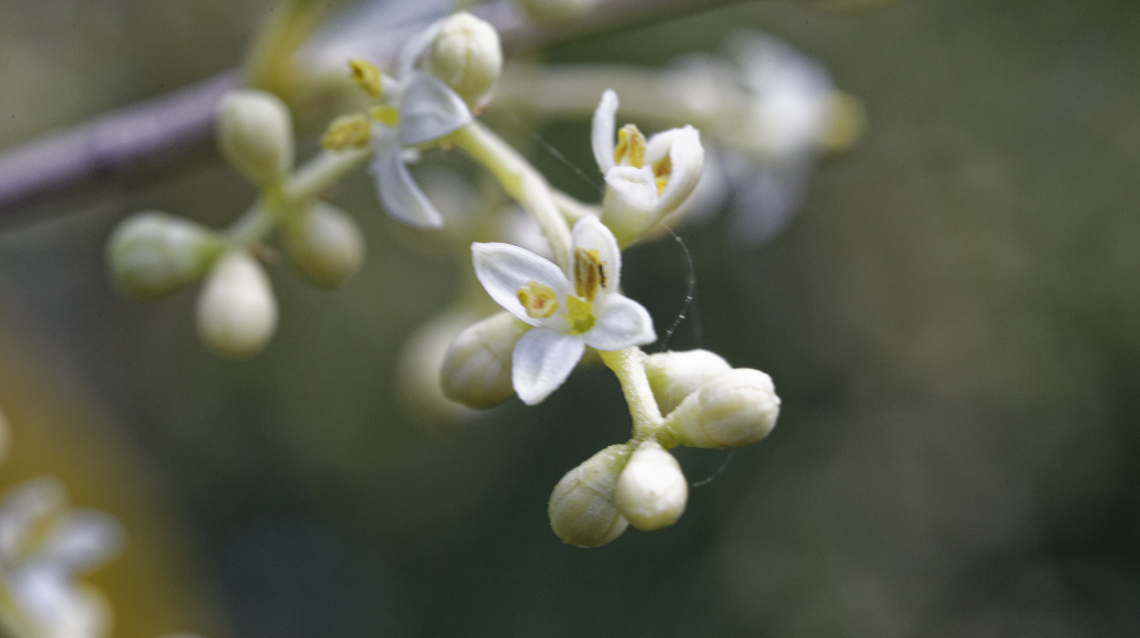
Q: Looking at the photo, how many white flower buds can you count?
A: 10